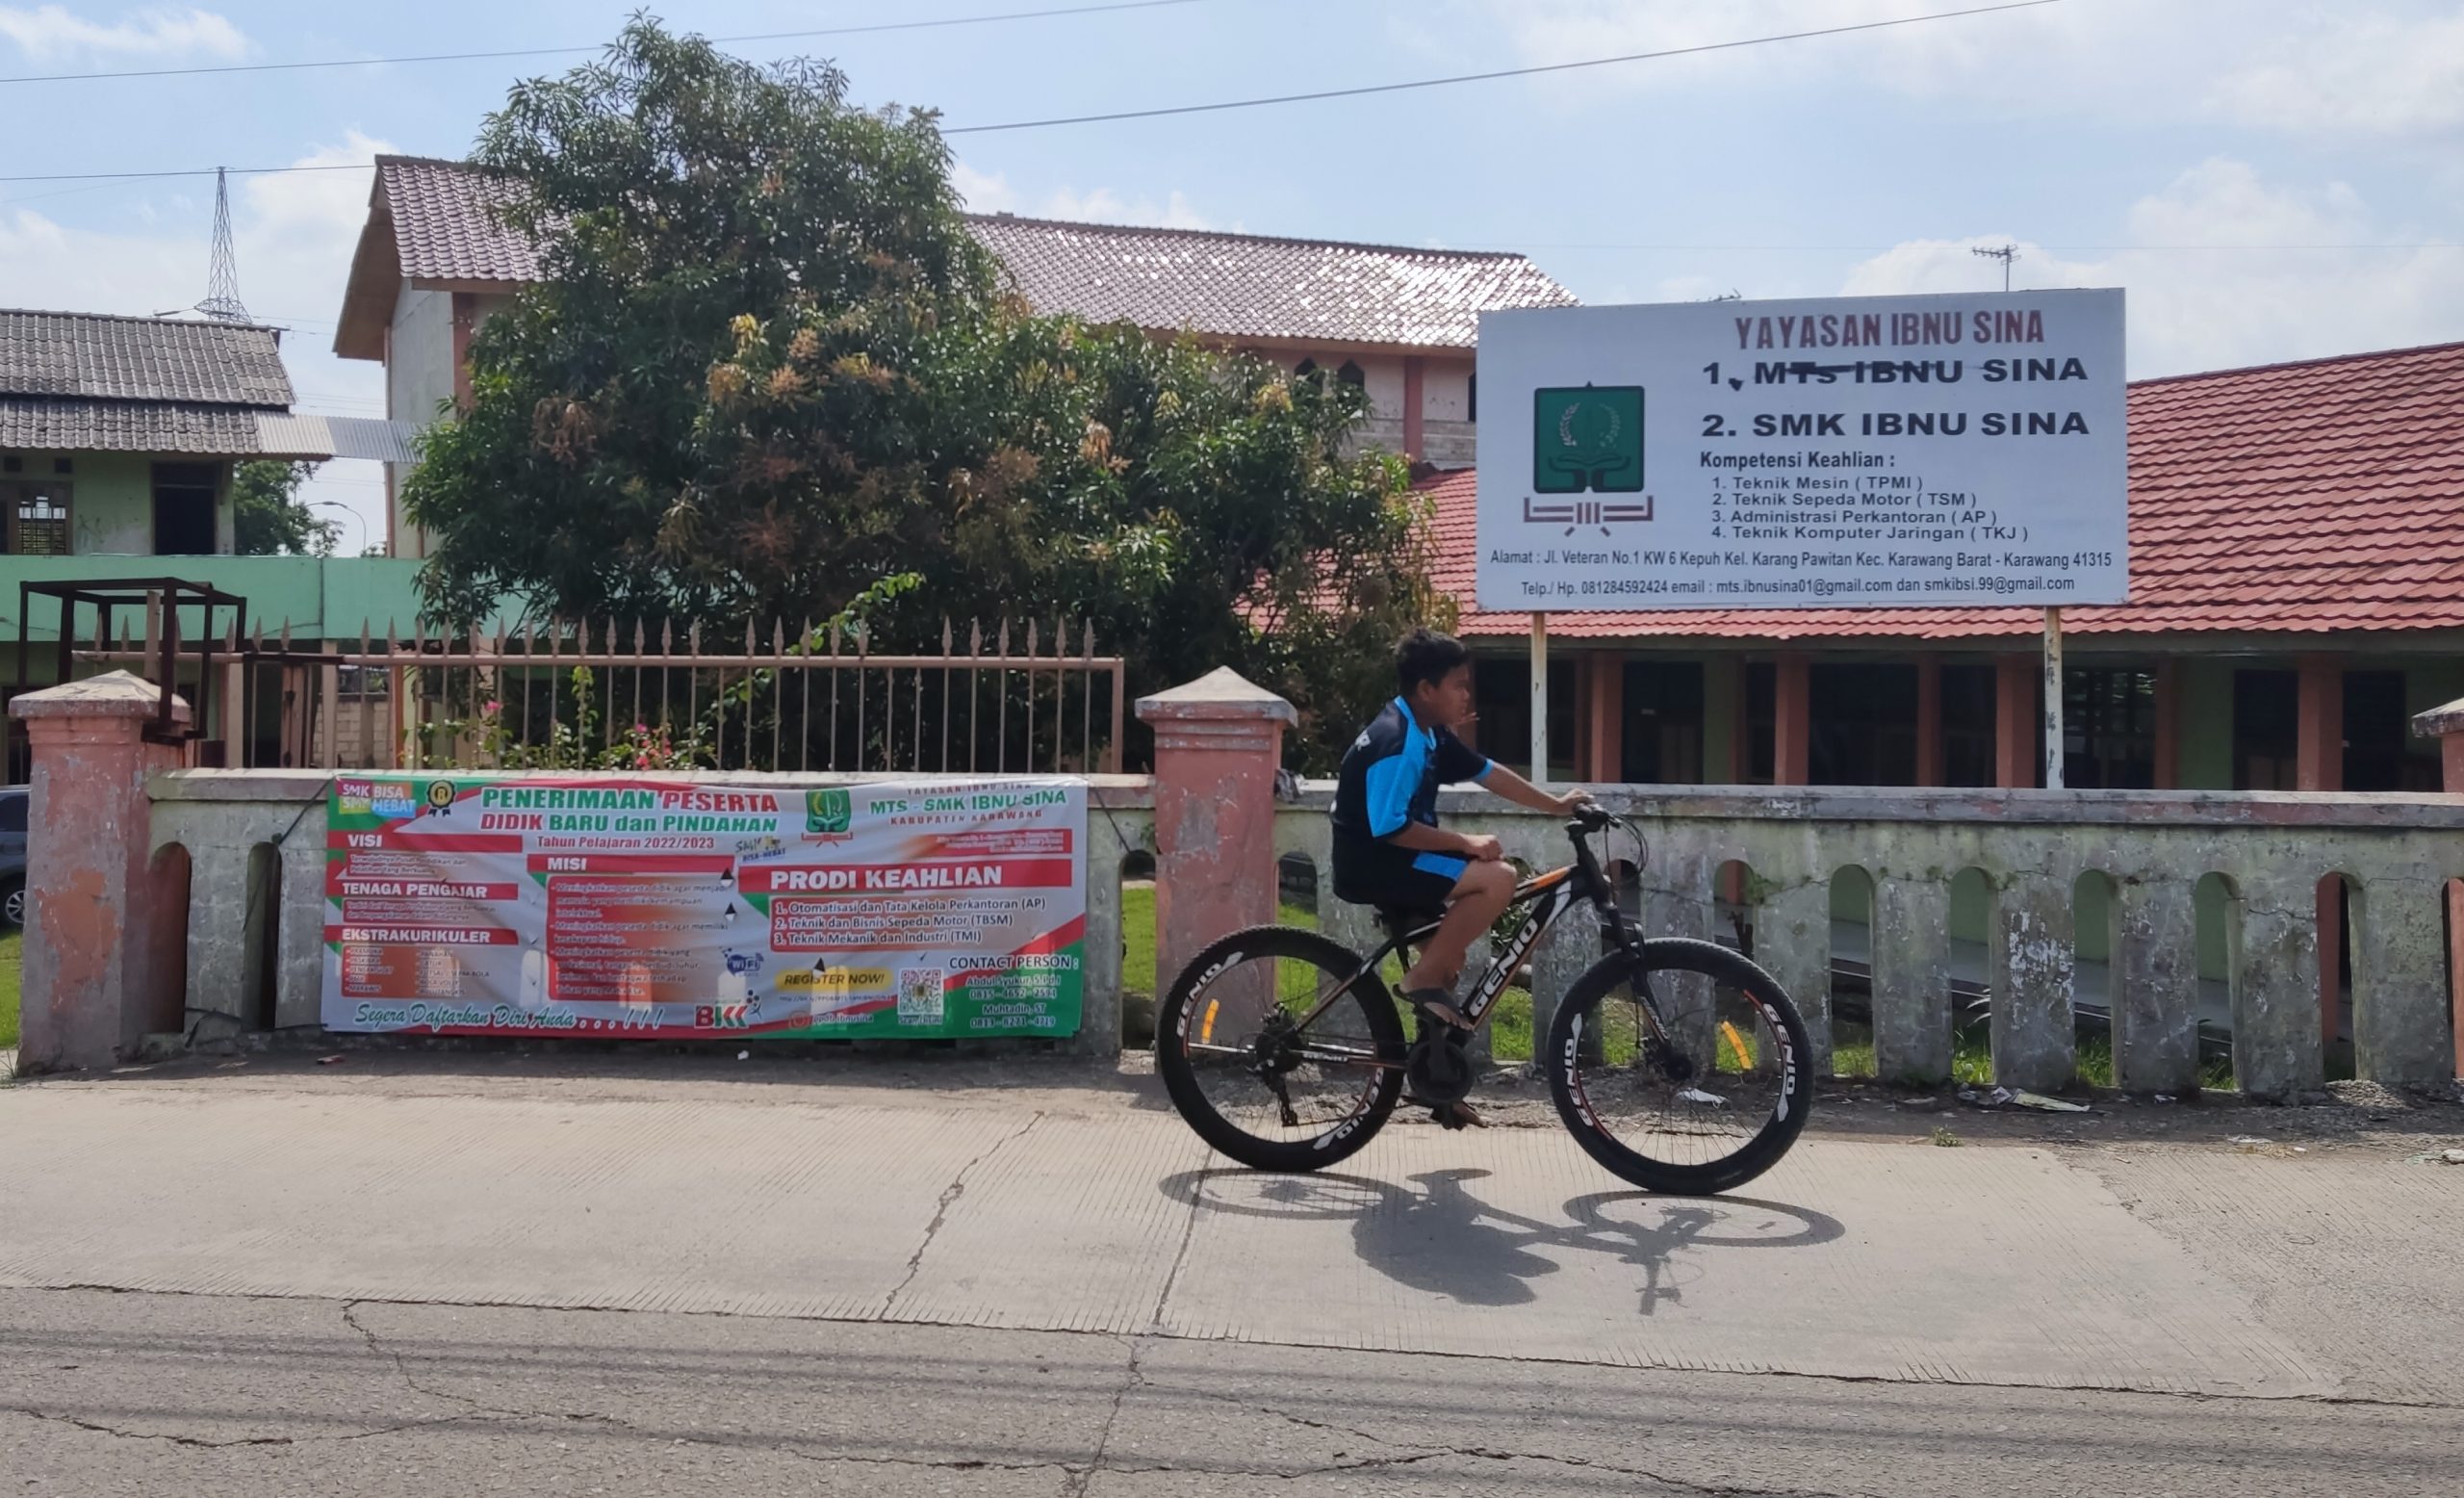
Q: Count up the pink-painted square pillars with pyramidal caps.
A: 3